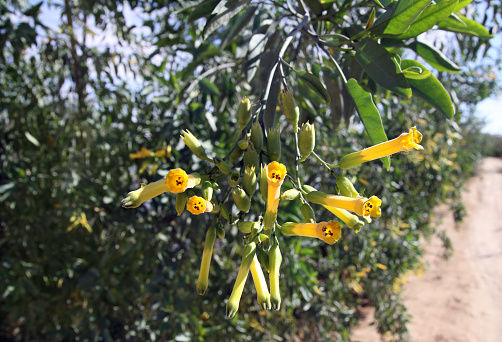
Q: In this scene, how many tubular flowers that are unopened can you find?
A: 6